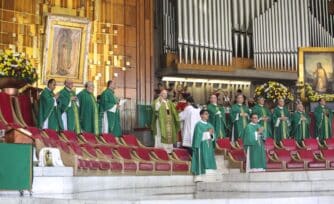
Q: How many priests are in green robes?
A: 13